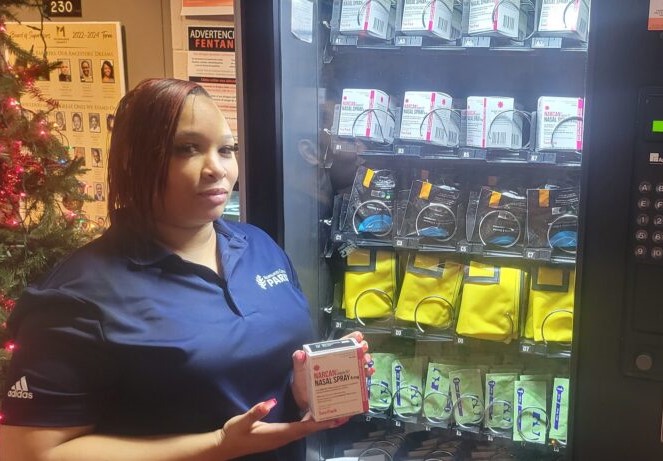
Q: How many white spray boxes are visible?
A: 9